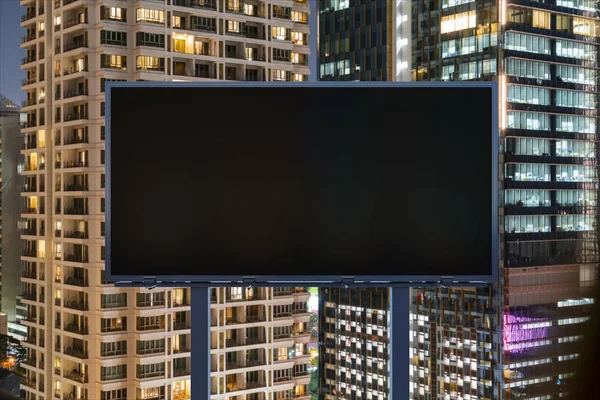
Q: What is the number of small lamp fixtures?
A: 4